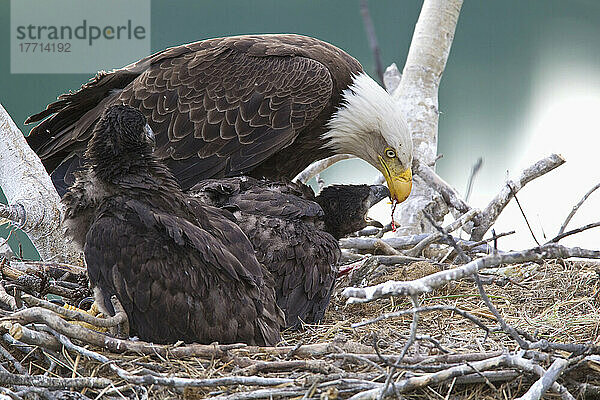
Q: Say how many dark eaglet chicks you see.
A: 2